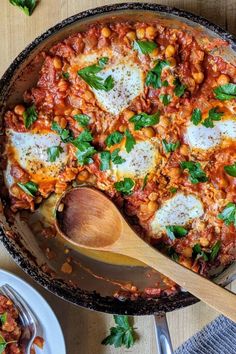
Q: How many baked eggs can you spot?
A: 5